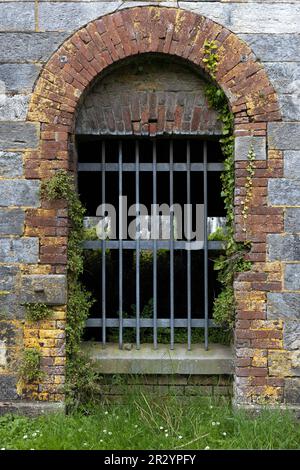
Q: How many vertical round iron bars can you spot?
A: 7